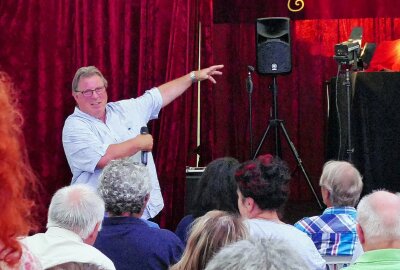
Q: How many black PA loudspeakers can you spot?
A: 1